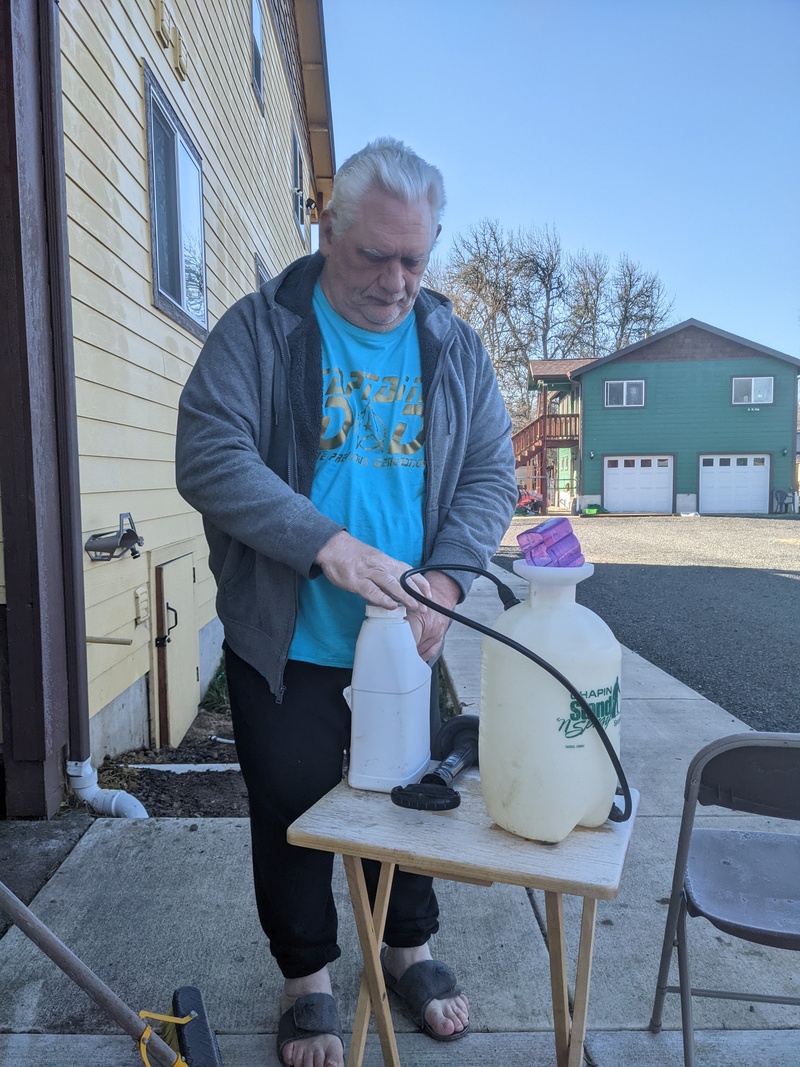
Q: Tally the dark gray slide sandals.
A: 2